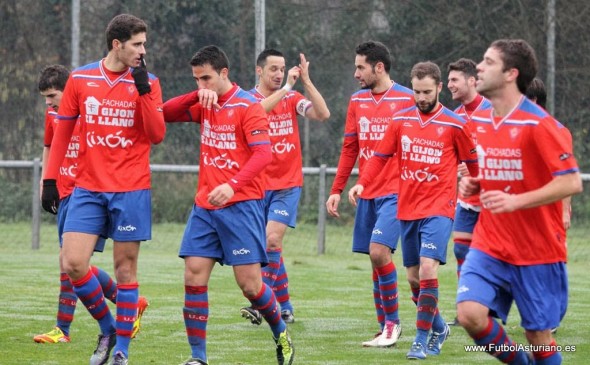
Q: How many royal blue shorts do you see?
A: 8